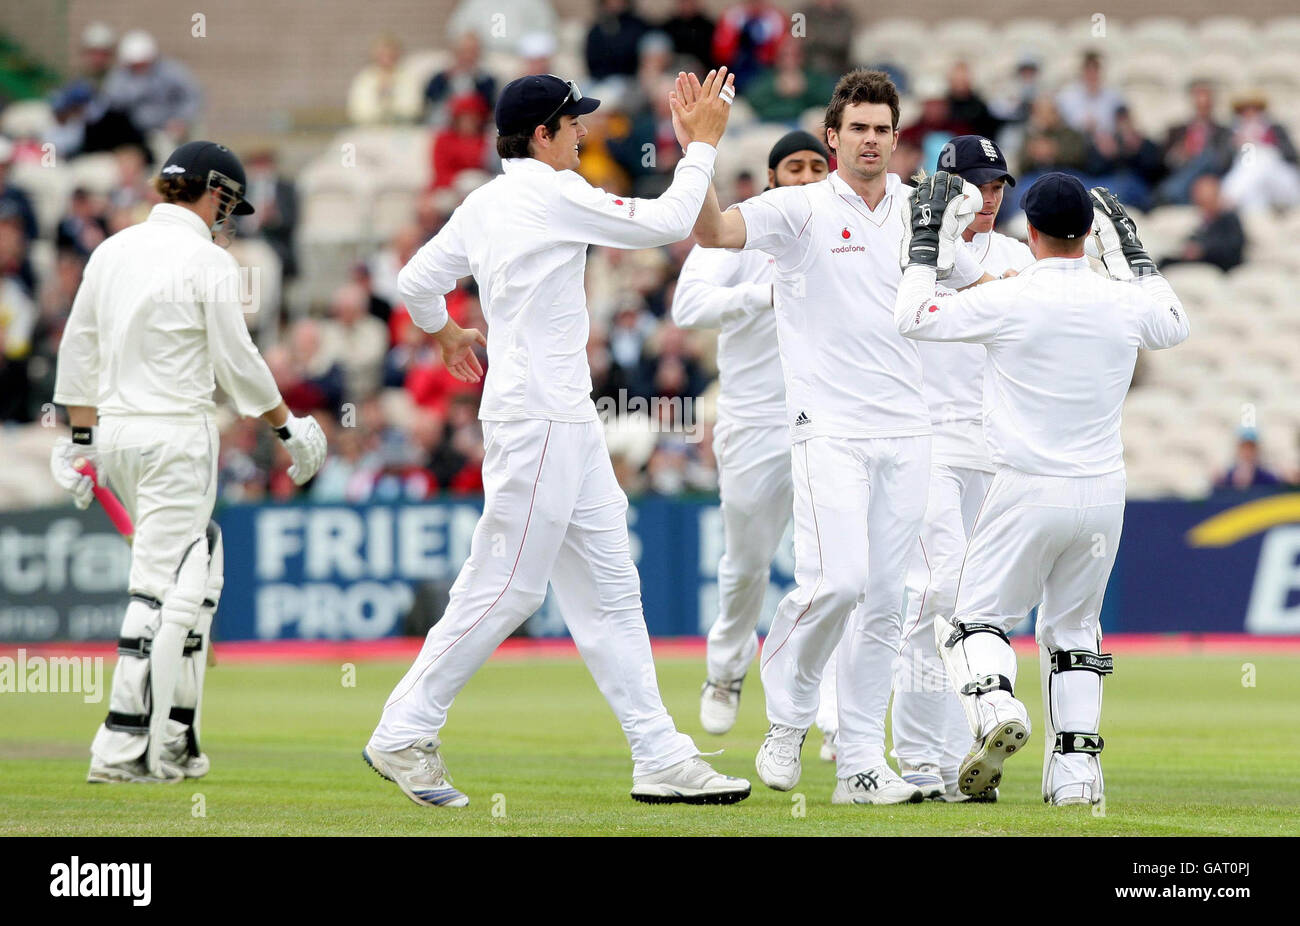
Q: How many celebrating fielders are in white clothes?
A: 5